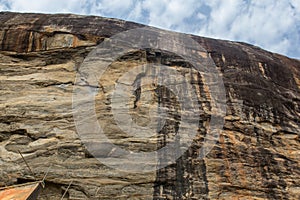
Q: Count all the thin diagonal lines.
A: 3